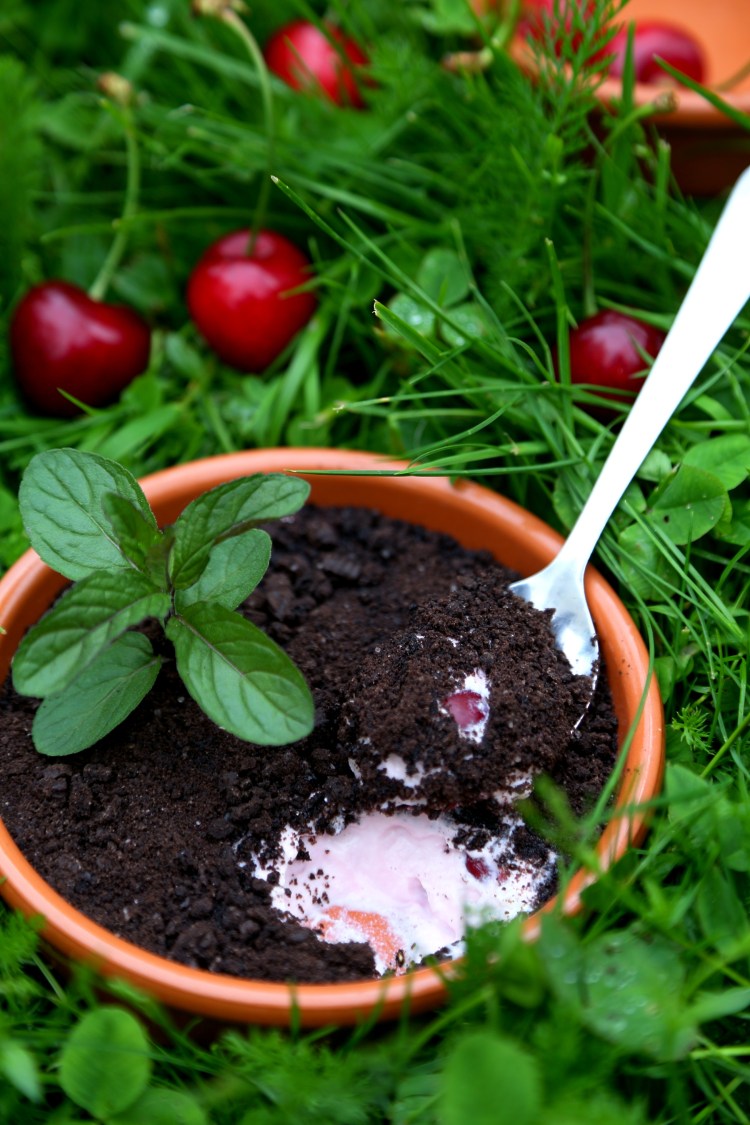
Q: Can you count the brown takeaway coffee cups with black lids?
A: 0